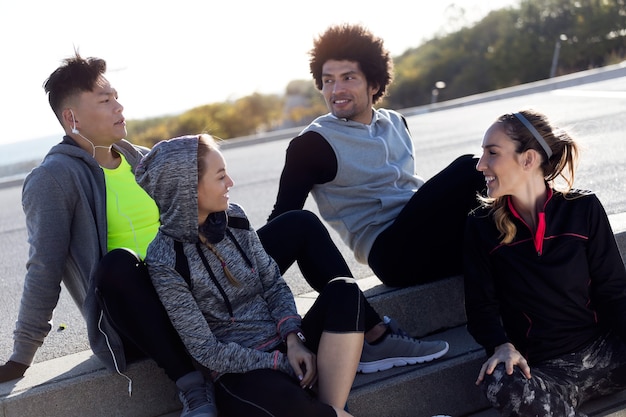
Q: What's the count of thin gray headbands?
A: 1